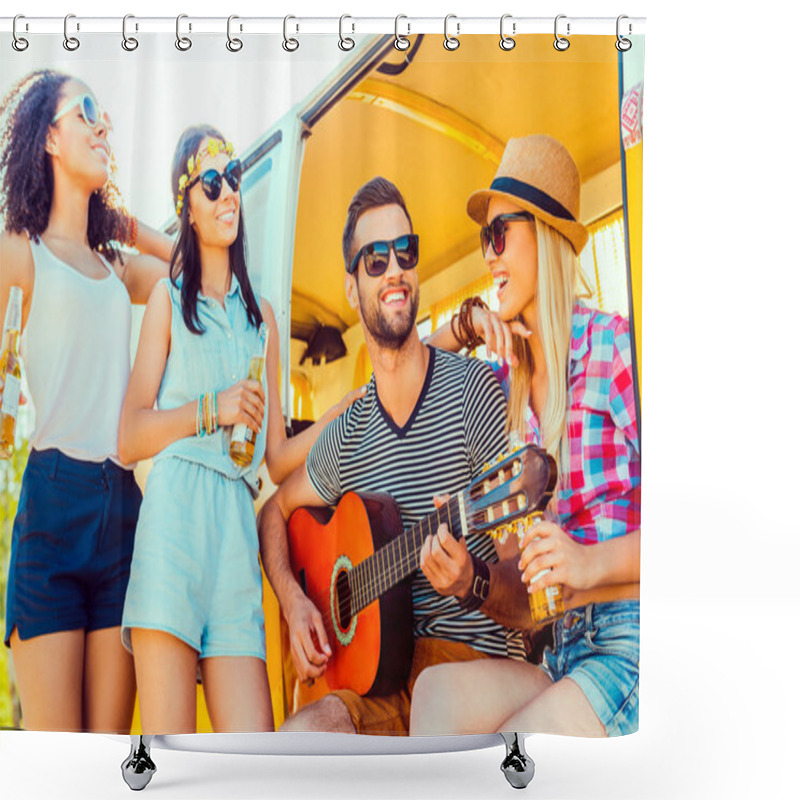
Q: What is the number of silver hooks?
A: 12